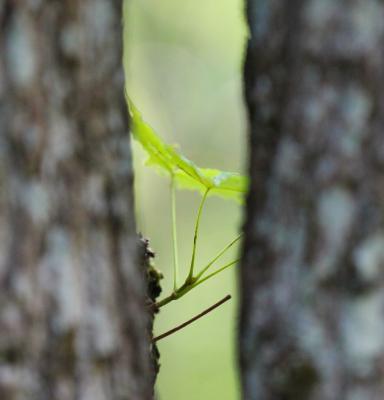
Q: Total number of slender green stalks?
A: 4